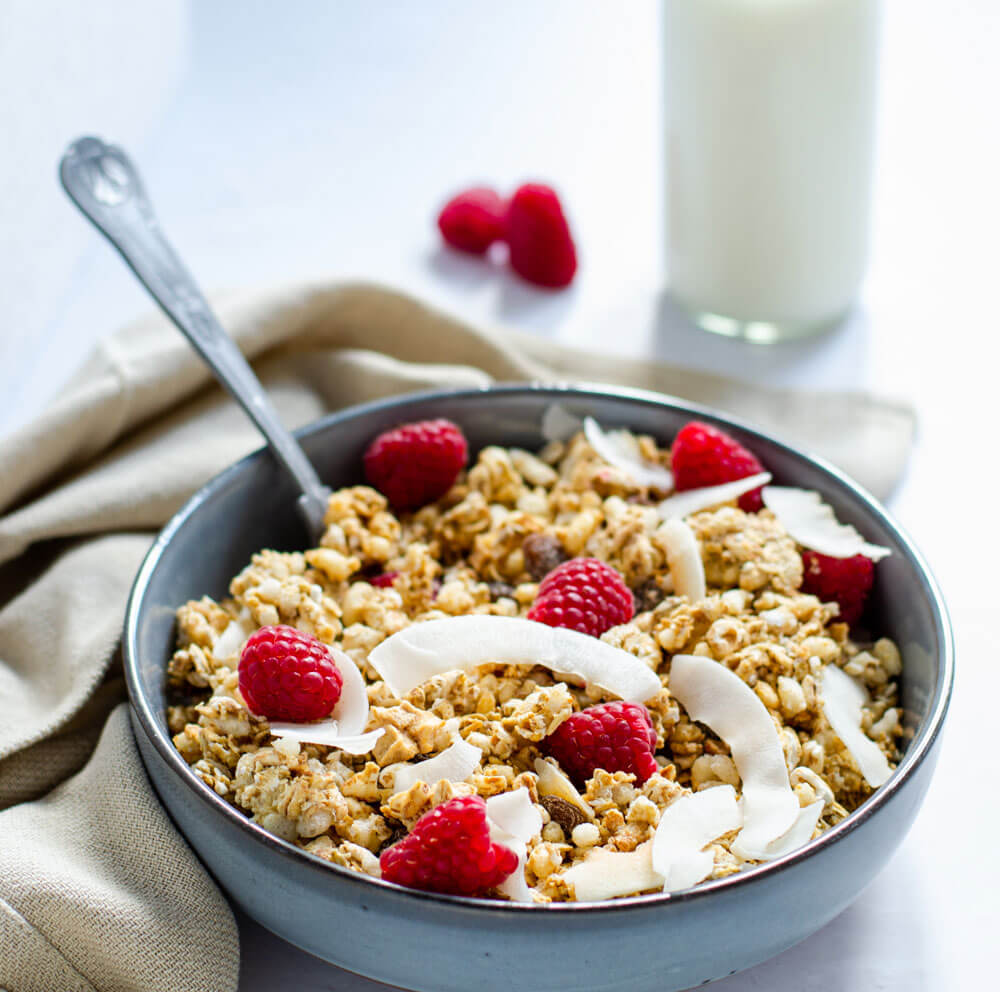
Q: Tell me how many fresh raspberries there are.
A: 9